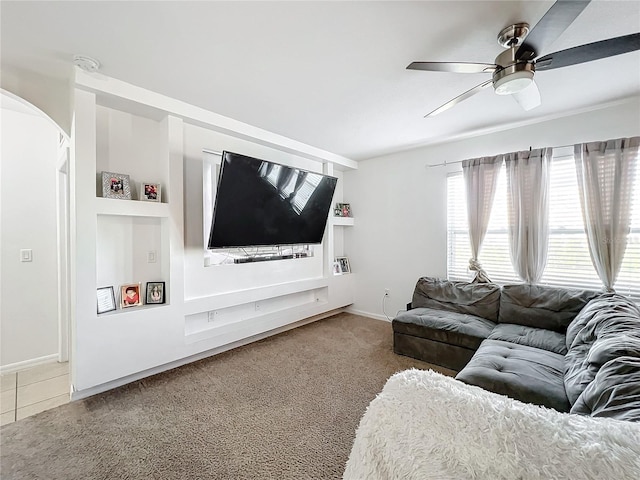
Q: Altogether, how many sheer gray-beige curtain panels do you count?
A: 3